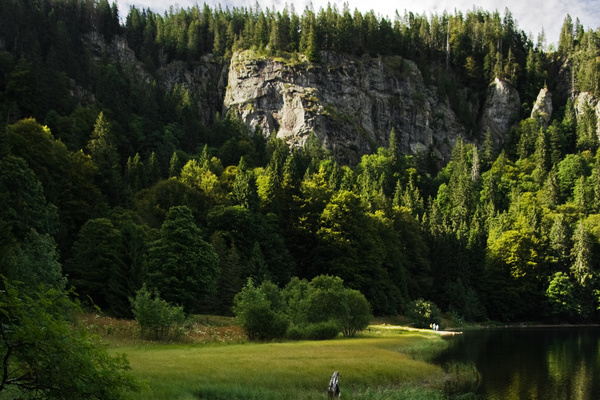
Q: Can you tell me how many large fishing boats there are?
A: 0